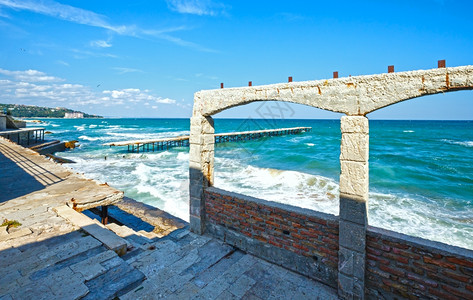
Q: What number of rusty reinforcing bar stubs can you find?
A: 6